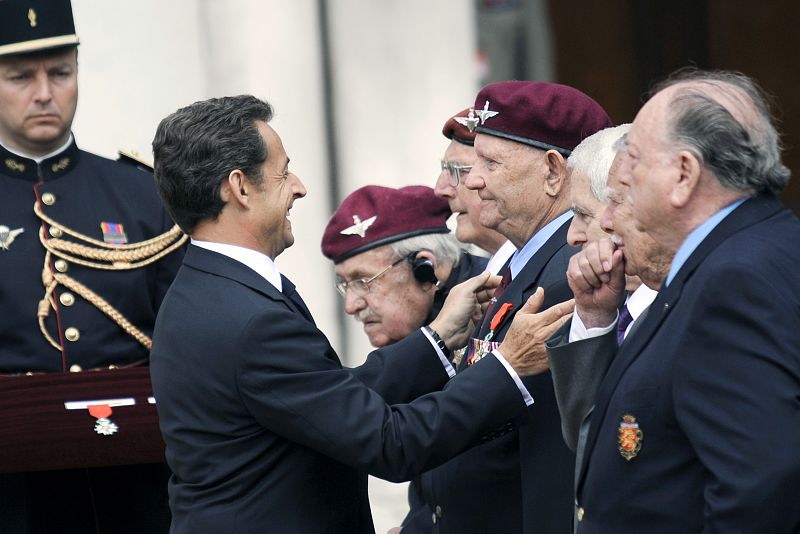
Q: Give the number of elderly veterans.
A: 6